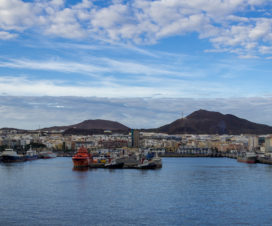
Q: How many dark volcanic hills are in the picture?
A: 2